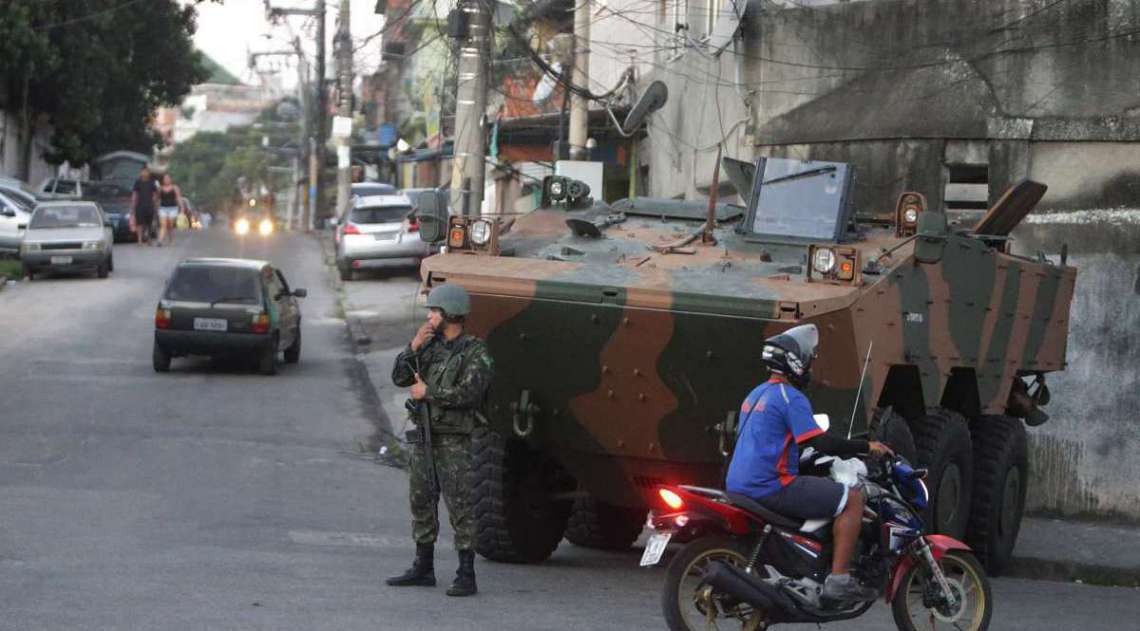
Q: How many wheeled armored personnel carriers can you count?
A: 1